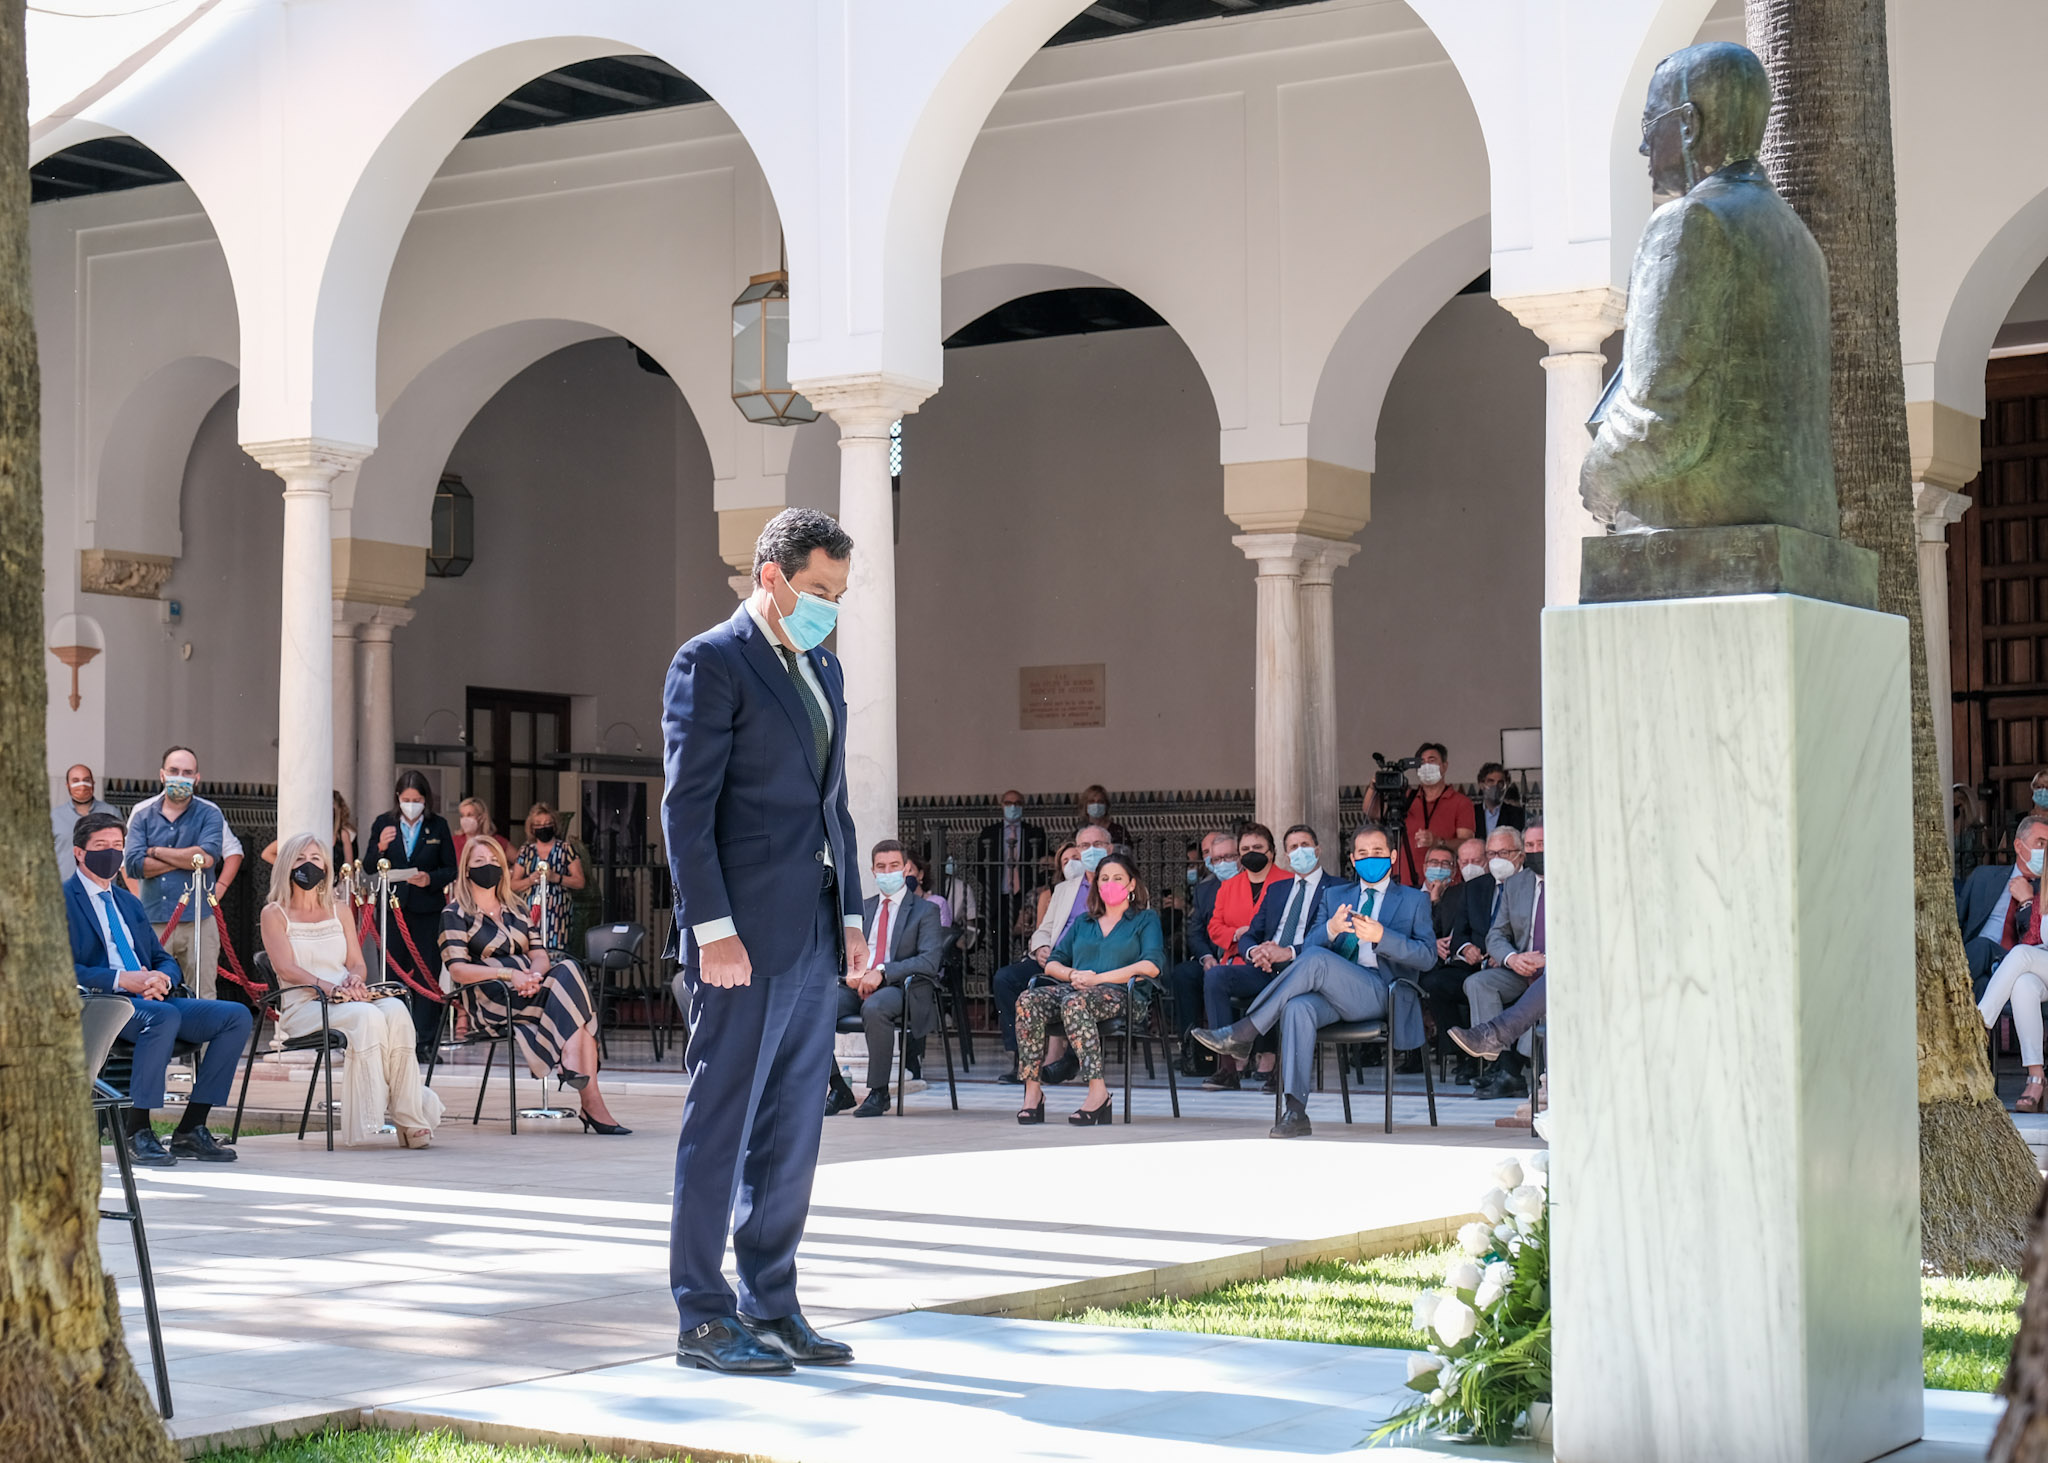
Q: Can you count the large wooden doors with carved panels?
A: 1